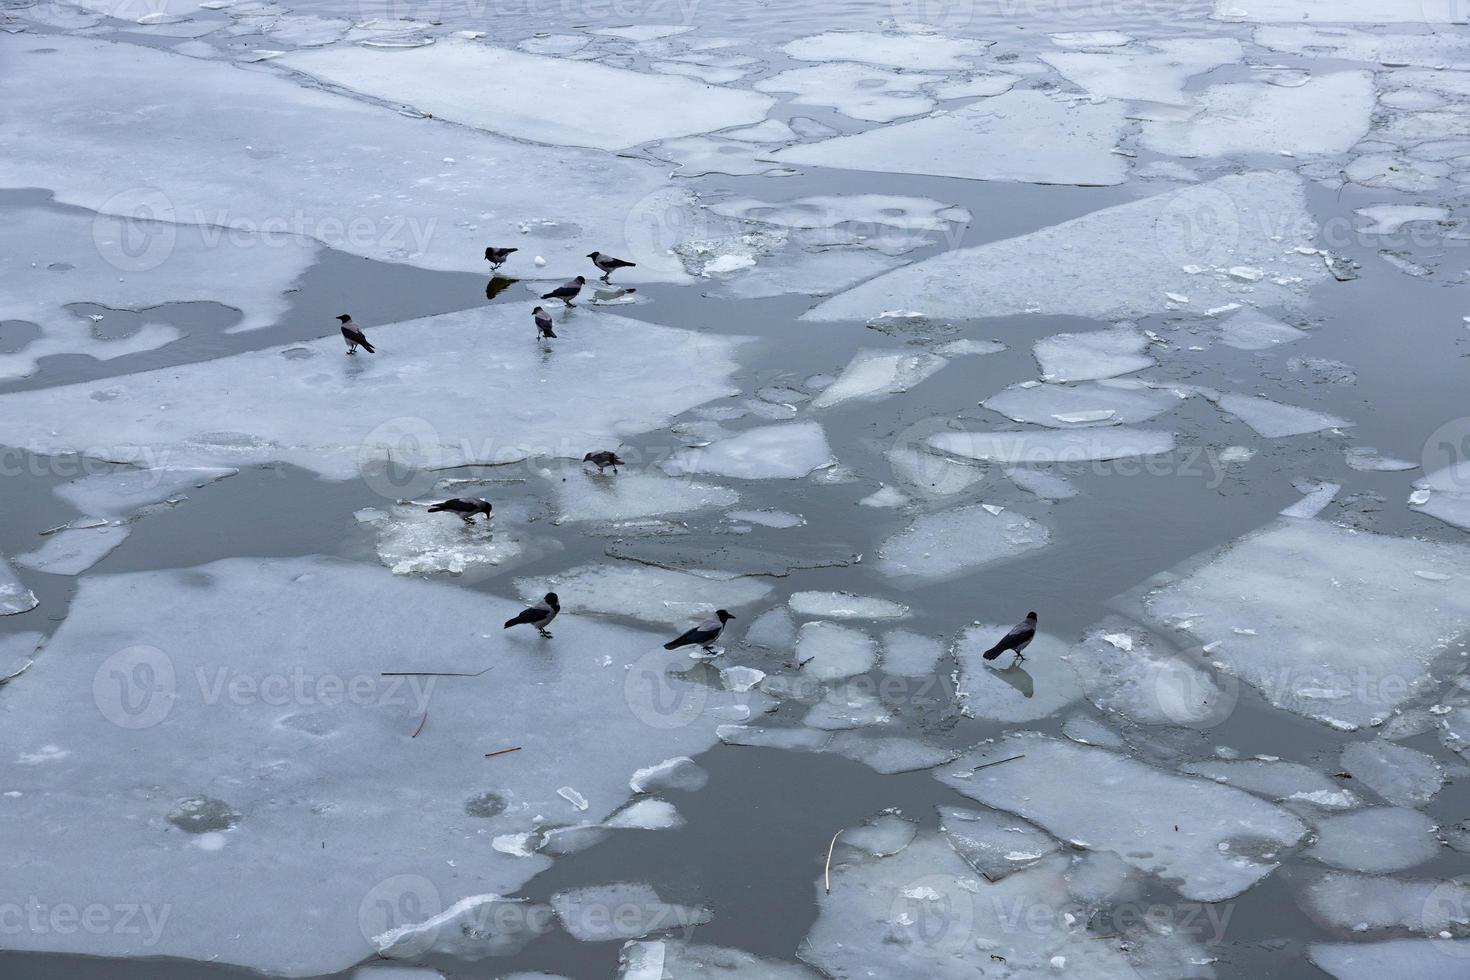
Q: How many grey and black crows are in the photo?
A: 10